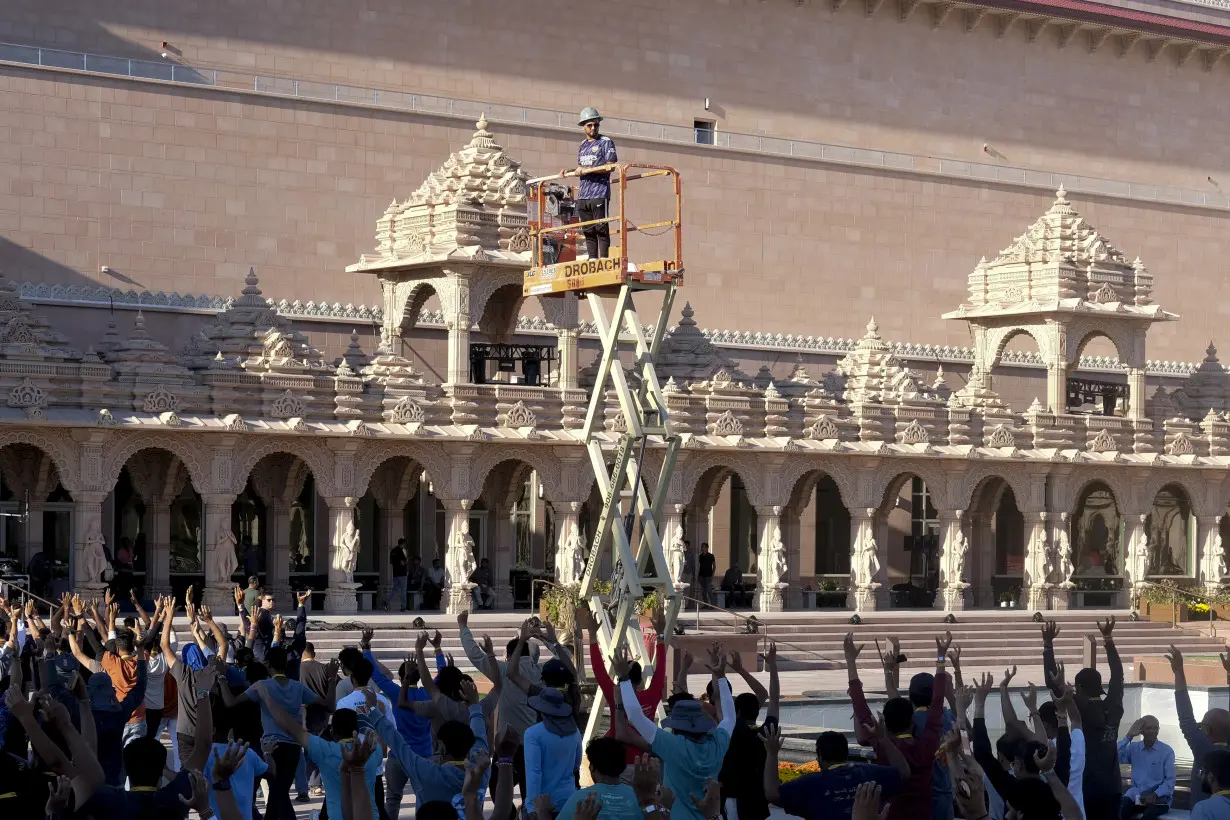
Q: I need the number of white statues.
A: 13